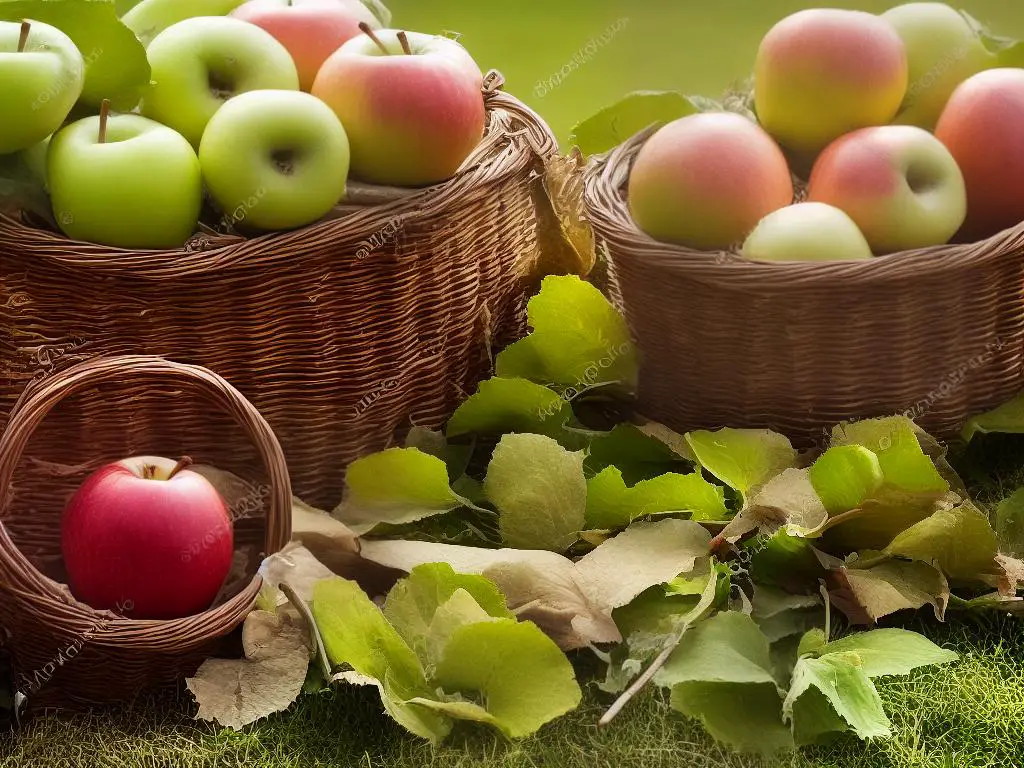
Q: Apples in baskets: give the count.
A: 14